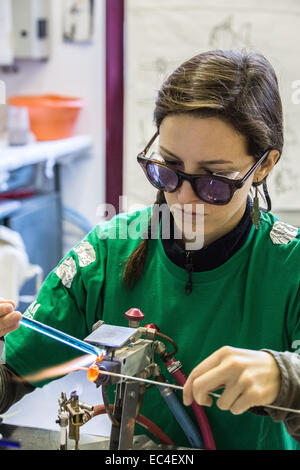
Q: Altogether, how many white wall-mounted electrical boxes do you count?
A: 2